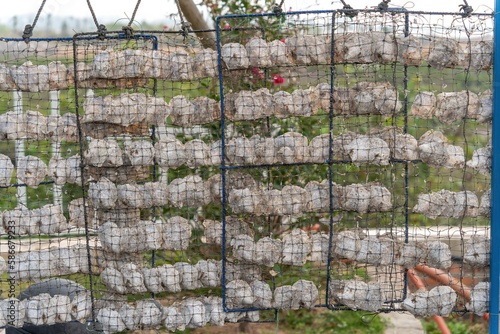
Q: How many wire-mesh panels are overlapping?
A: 4